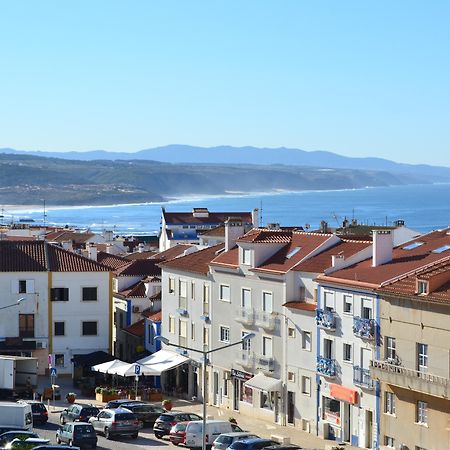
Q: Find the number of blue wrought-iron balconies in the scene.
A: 4